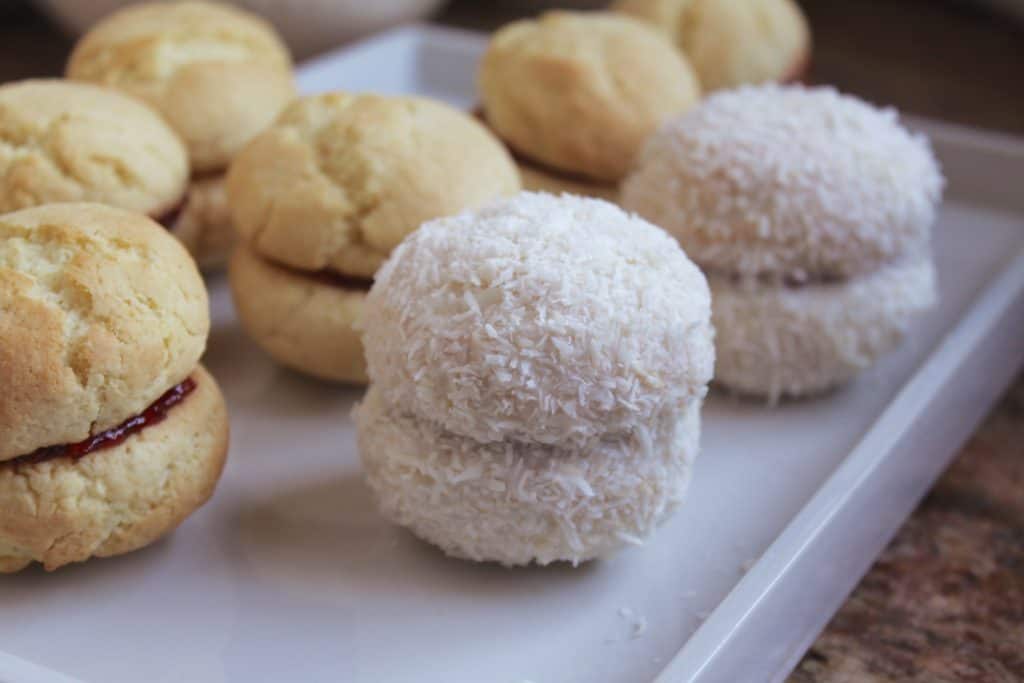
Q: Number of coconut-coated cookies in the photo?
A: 2